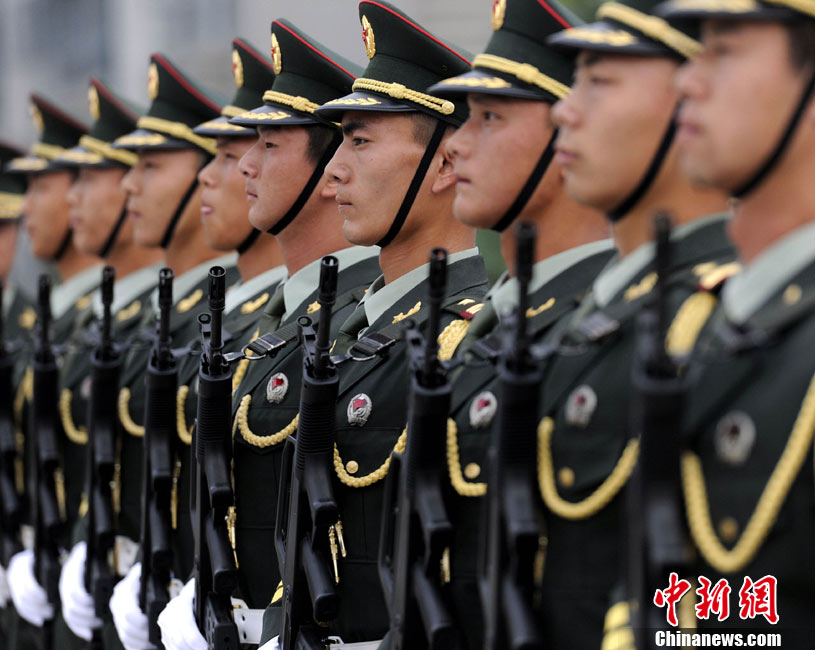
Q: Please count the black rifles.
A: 9